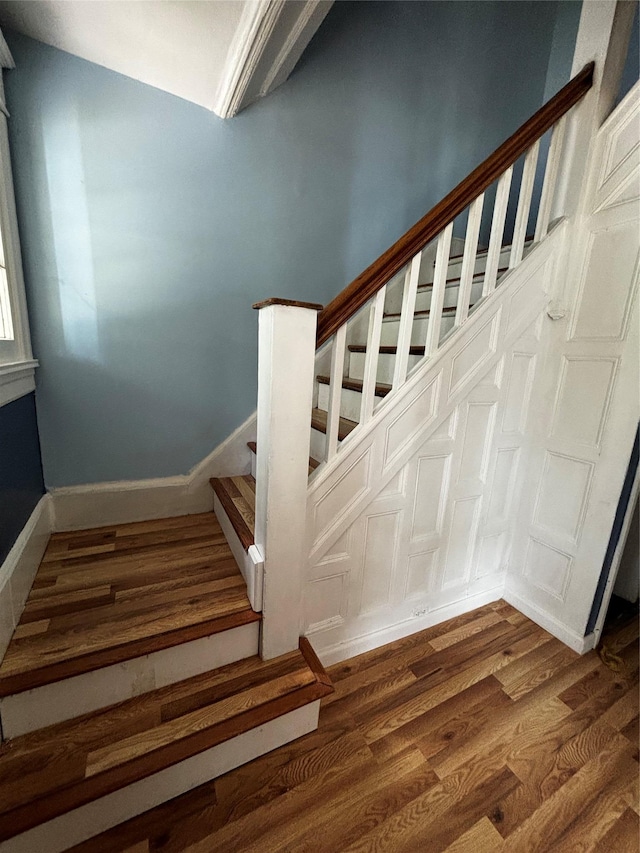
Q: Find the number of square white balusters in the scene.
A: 8